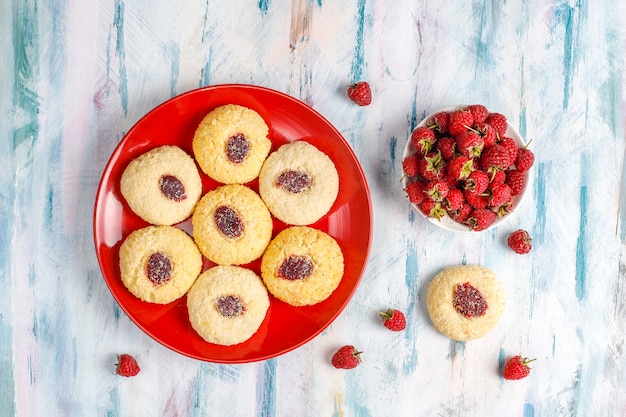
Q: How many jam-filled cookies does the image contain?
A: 8